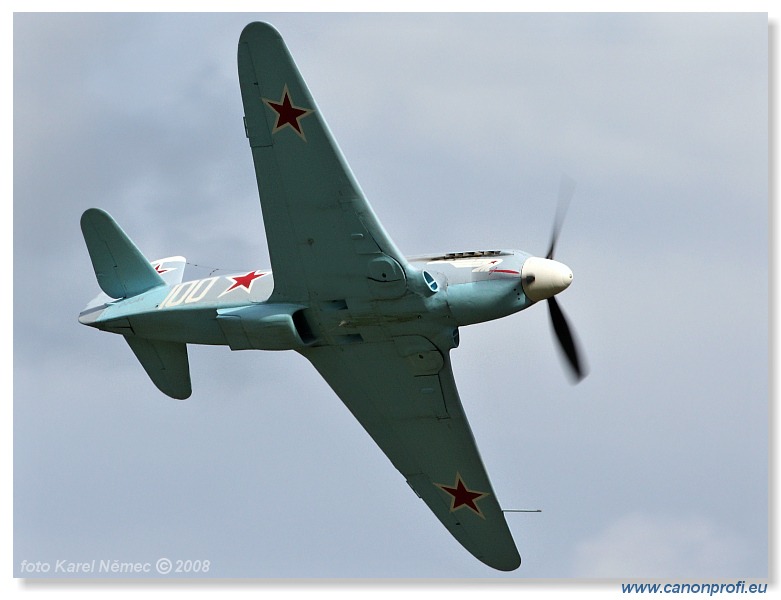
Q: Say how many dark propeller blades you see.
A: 2